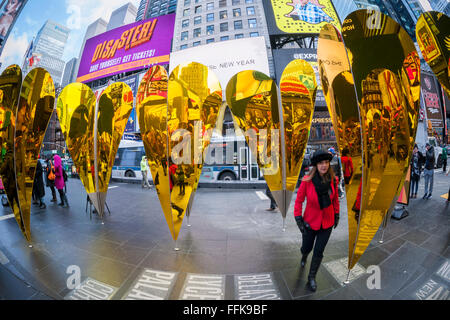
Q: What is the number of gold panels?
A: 11